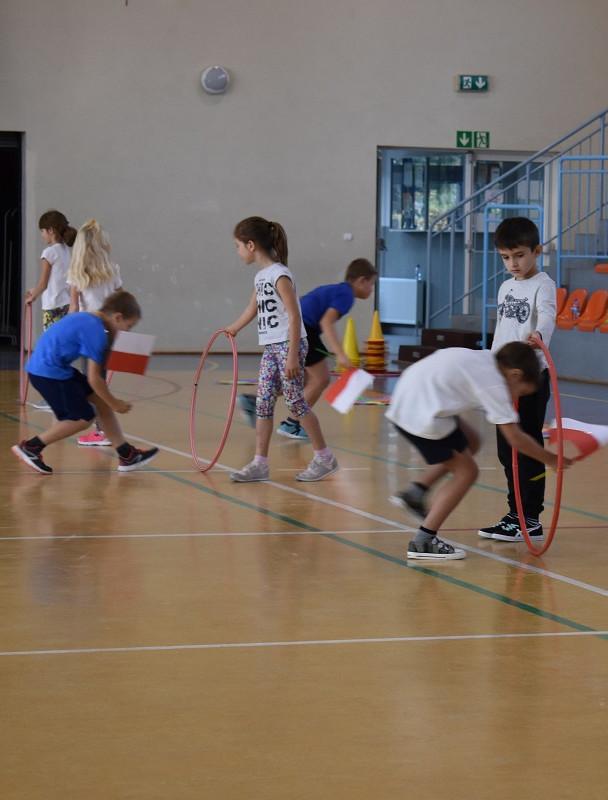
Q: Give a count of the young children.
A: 7